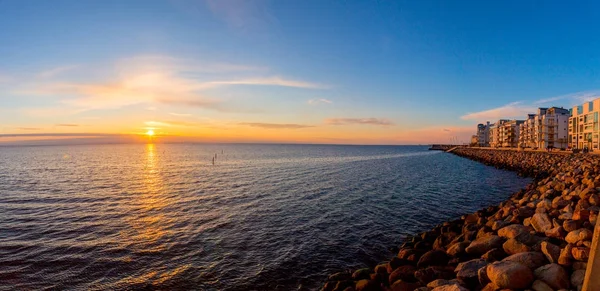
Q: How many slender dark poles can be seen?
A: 3